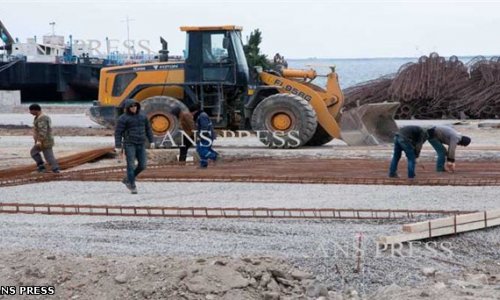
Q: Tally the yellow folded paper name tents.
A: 0